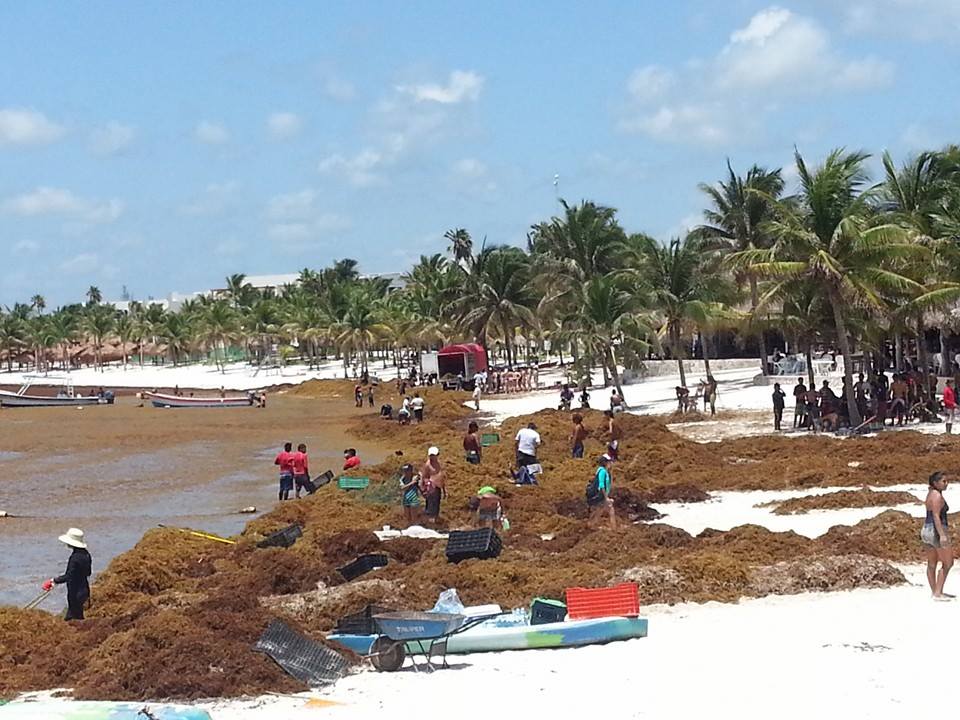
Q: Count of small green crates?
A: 2